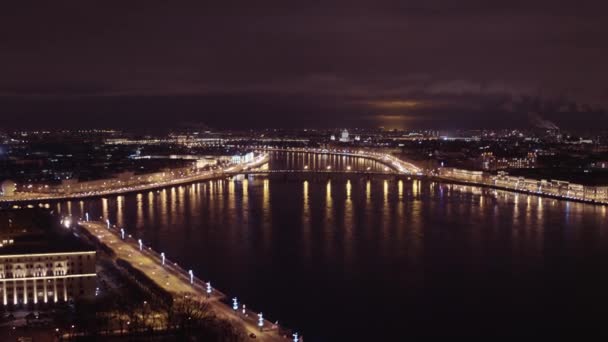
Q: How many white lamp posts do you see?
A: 10